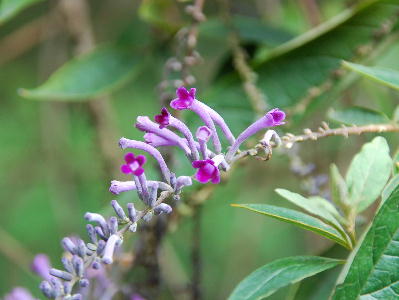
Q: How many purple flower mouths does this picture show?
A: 5